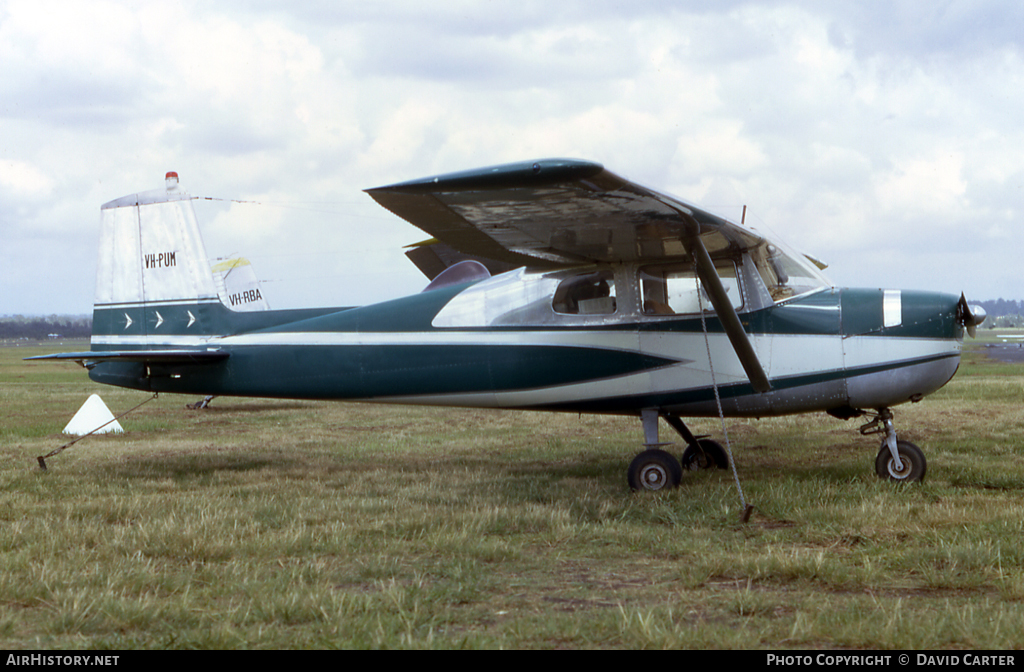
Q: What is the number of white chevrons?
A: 3